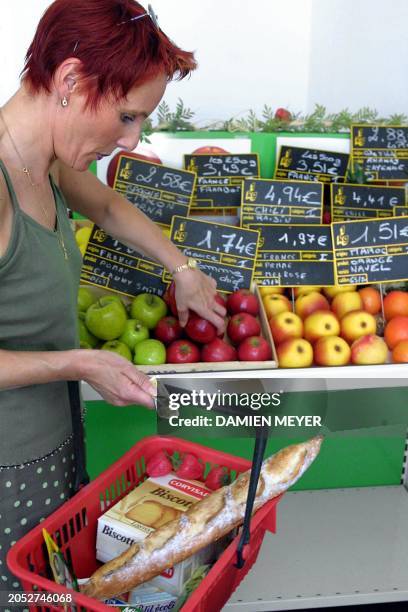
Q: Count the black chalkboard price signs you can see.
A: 10